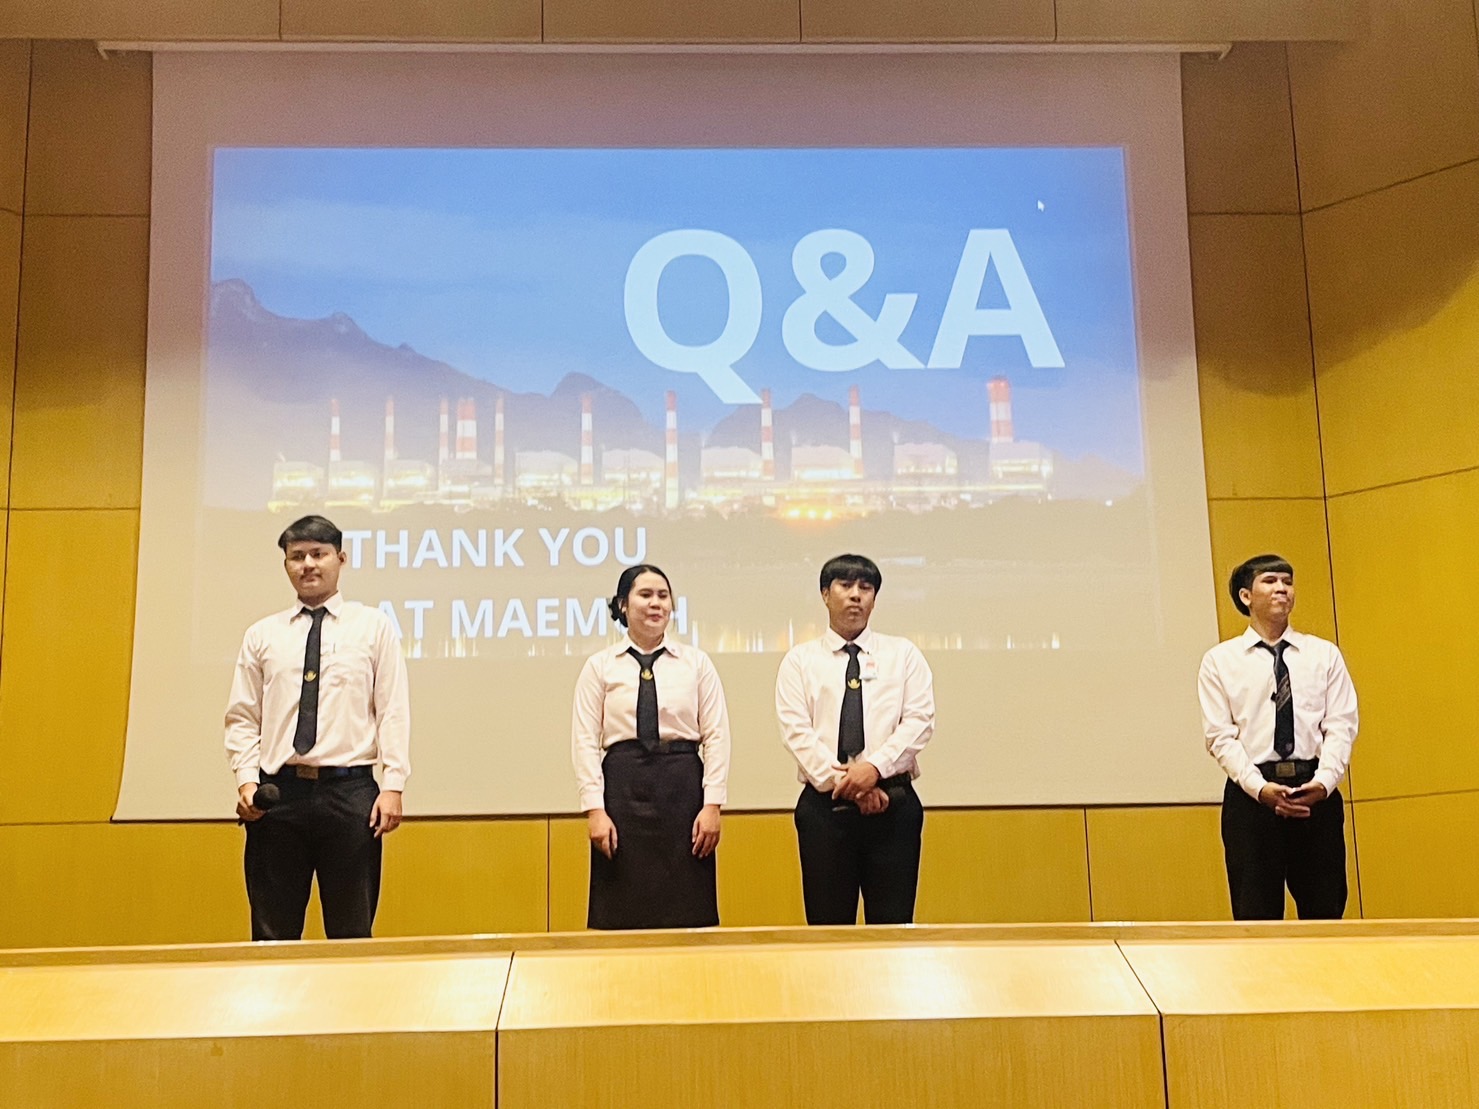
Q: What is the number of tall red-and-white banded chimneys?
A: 10